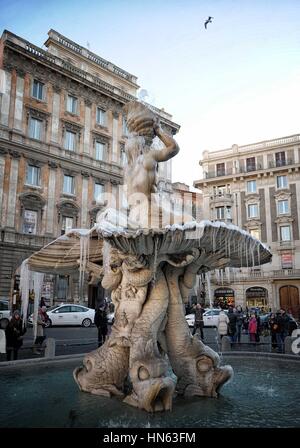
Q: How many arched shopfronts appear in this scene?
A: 2